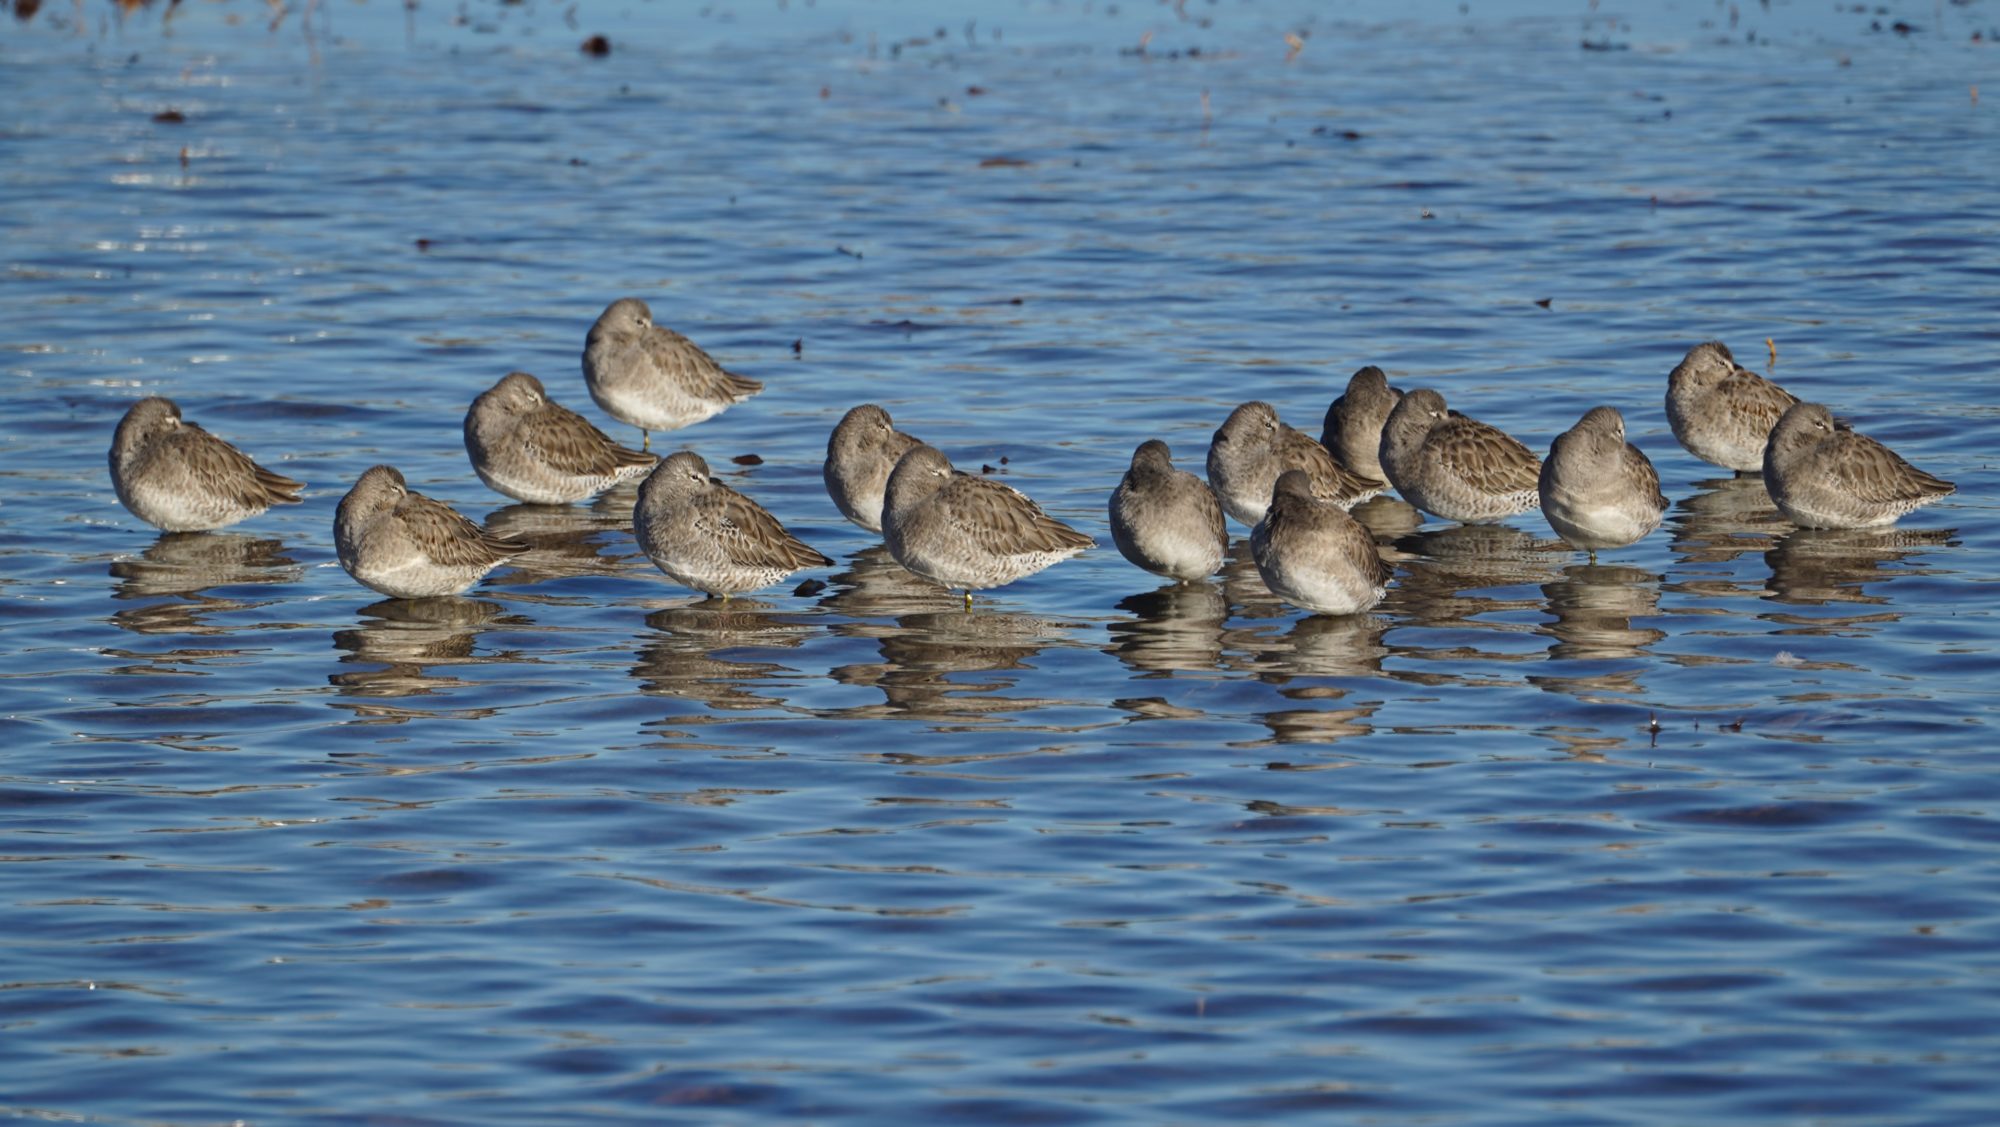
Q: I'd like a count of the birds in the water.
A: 15